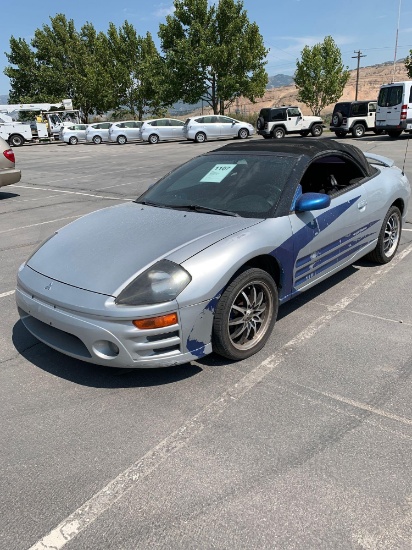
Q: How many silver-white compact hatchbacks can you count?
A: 5